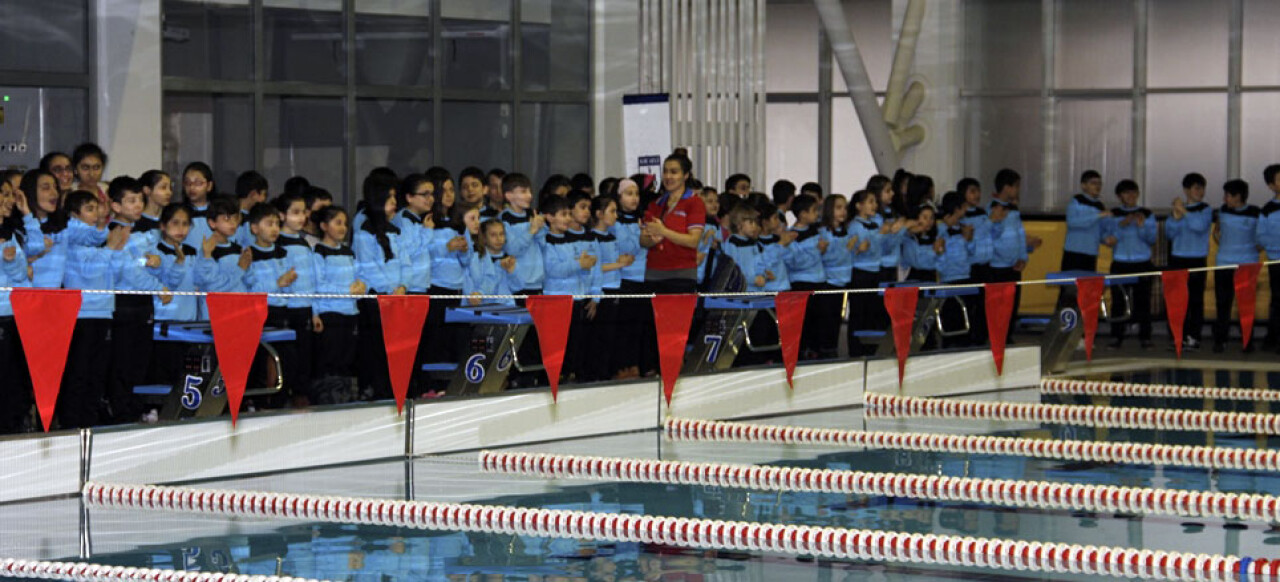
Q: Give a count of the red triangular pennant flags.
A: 11